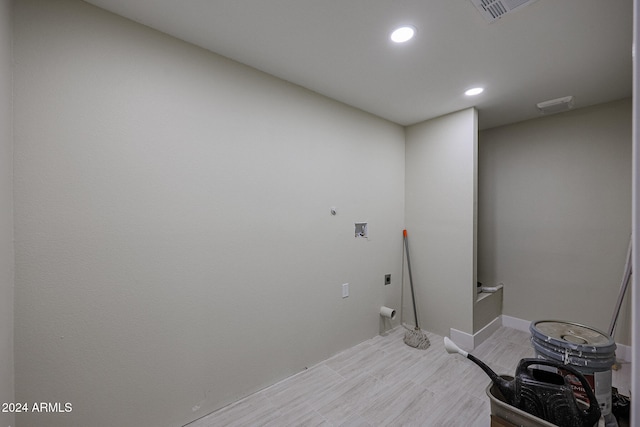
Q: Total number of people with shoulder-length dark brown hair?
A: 0